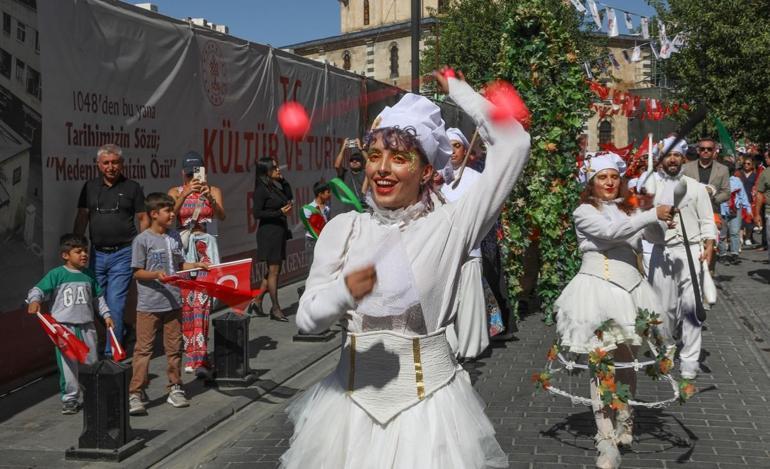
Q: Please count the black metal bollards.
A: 3